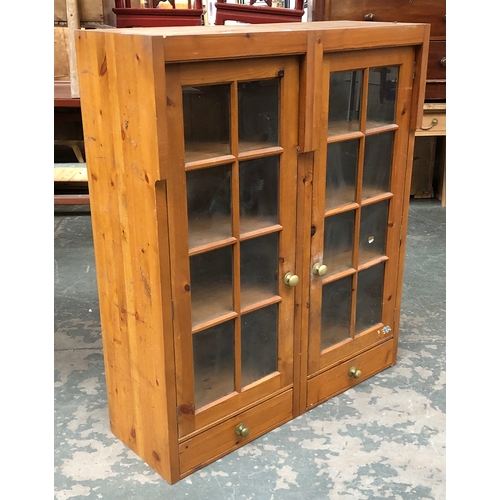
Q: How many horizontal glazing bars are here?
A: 6